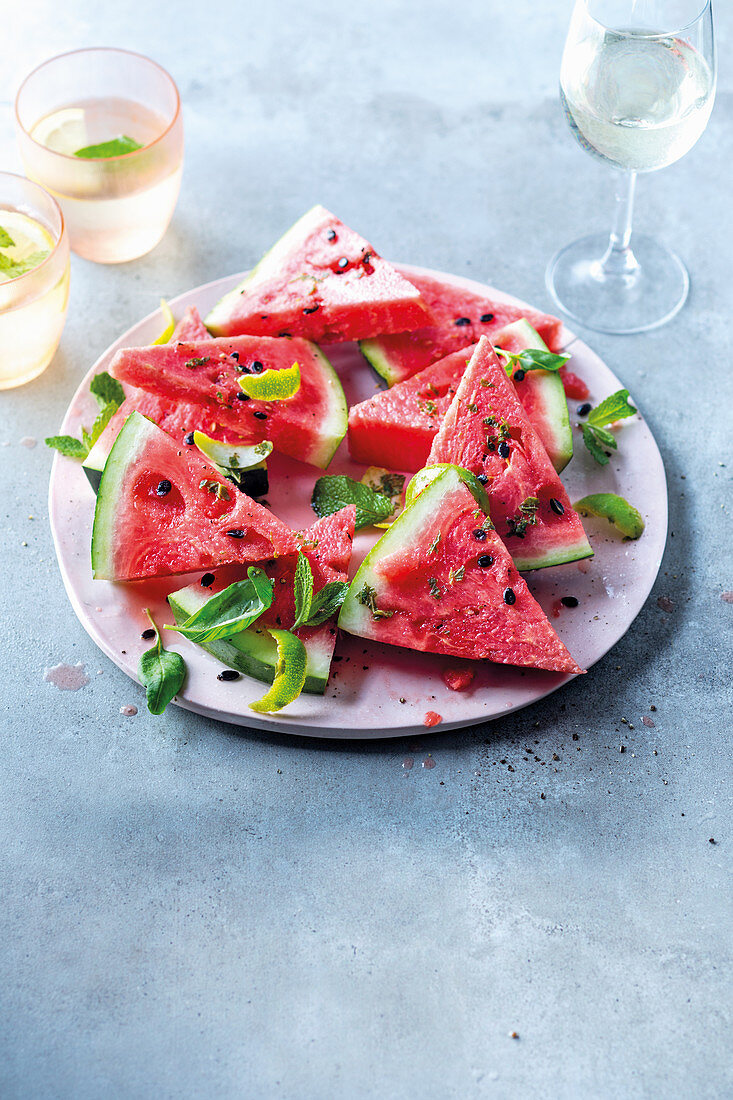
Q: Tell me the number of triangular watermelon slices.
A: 9